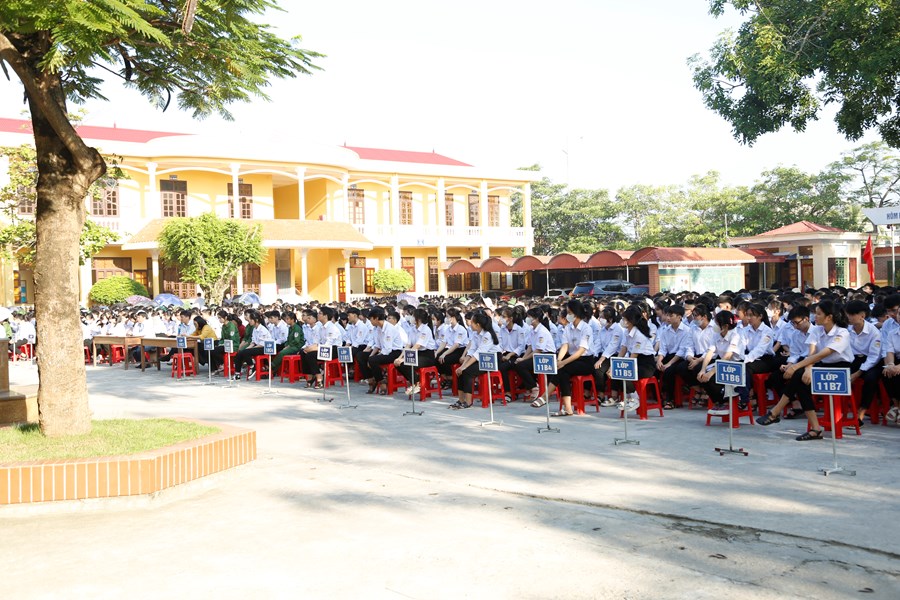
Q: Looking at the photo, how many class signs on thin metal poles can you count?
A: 12